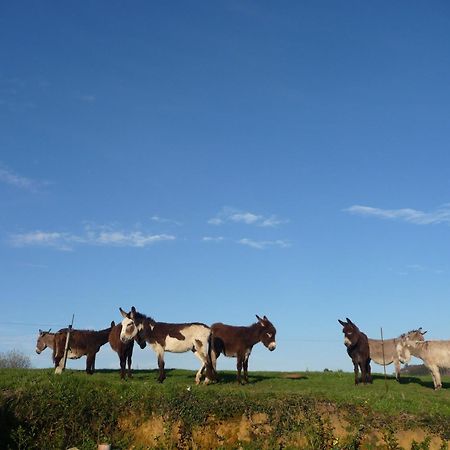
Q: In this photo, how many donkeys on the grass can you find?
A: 8